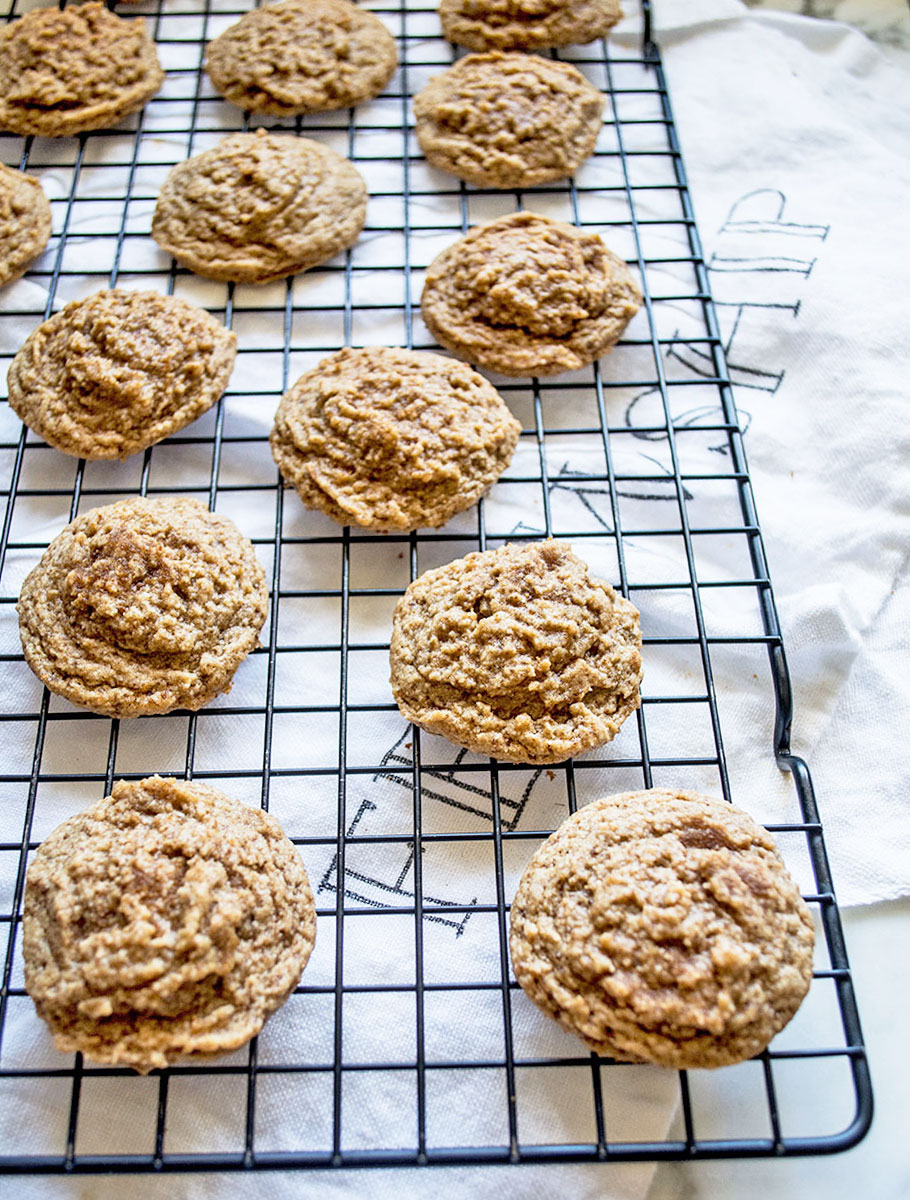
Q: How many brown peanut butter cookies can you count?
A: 13